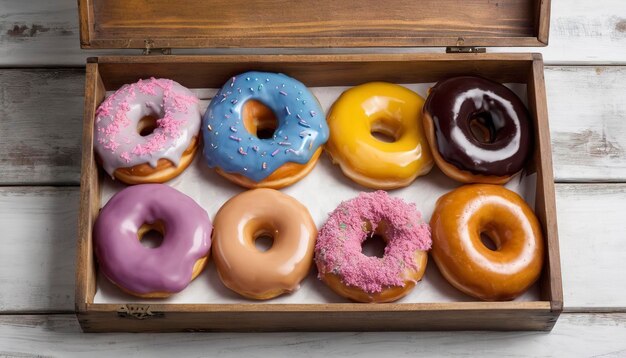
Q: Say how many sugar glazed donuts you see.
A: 1